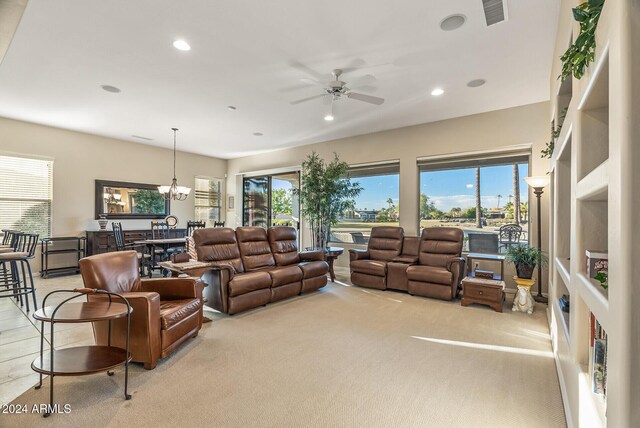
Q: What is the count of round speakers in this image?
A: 4